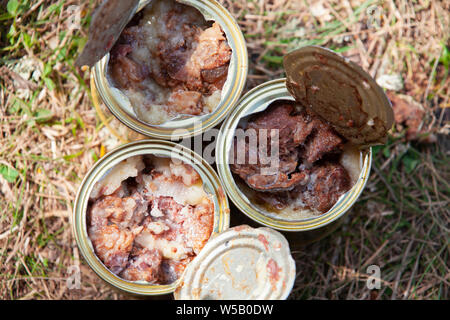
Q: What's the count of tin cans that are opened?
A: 3